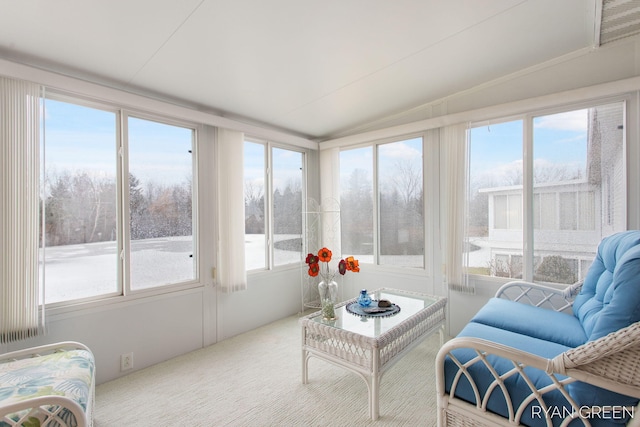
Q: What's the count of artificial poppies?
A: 5